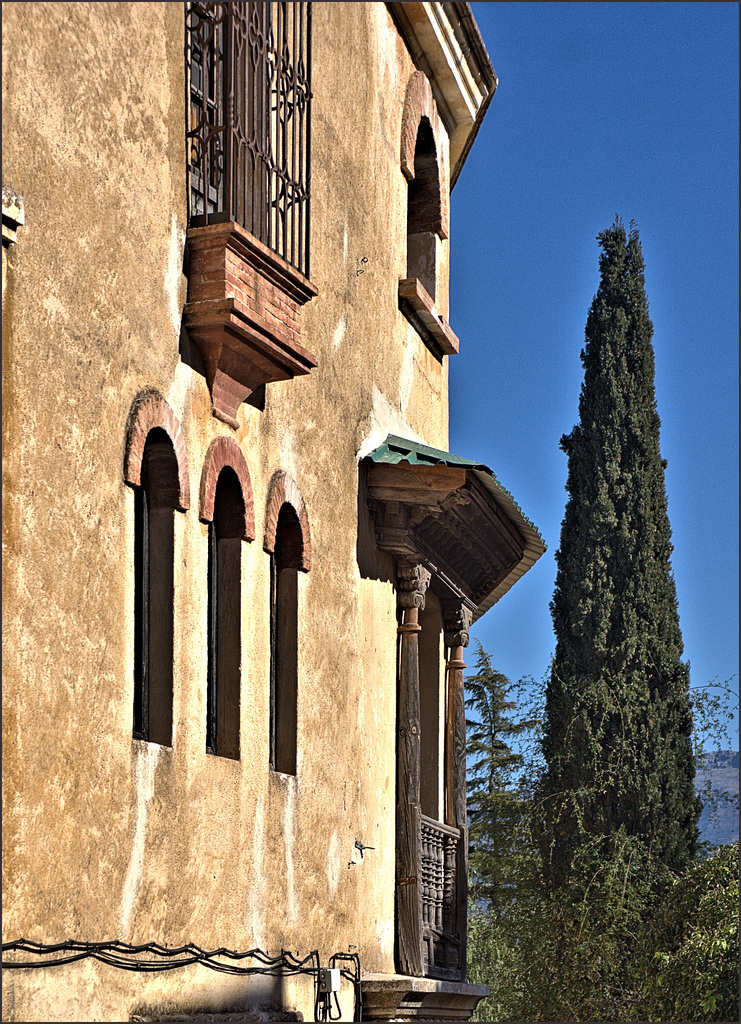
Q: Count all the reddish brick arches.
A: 4